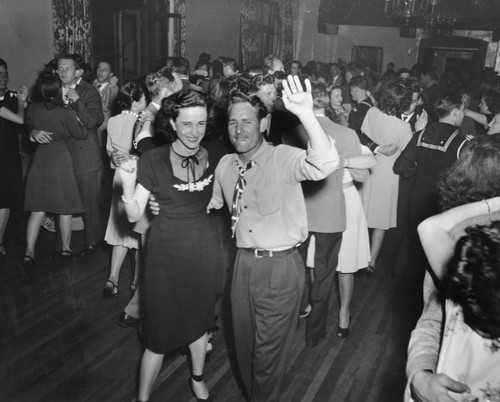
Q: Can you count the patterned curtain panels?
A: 4